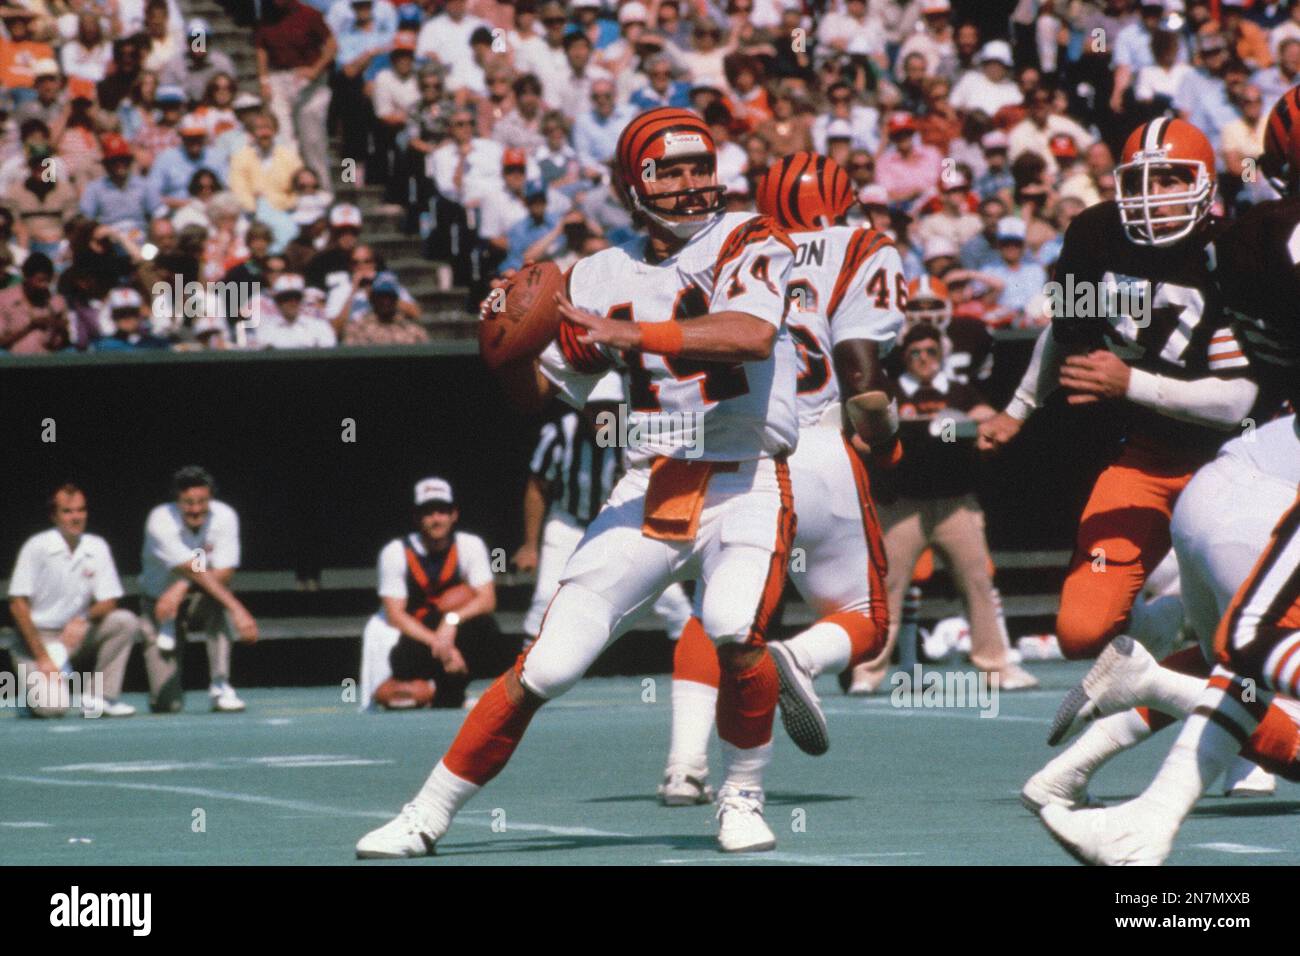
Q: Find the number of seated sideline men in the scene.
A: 3